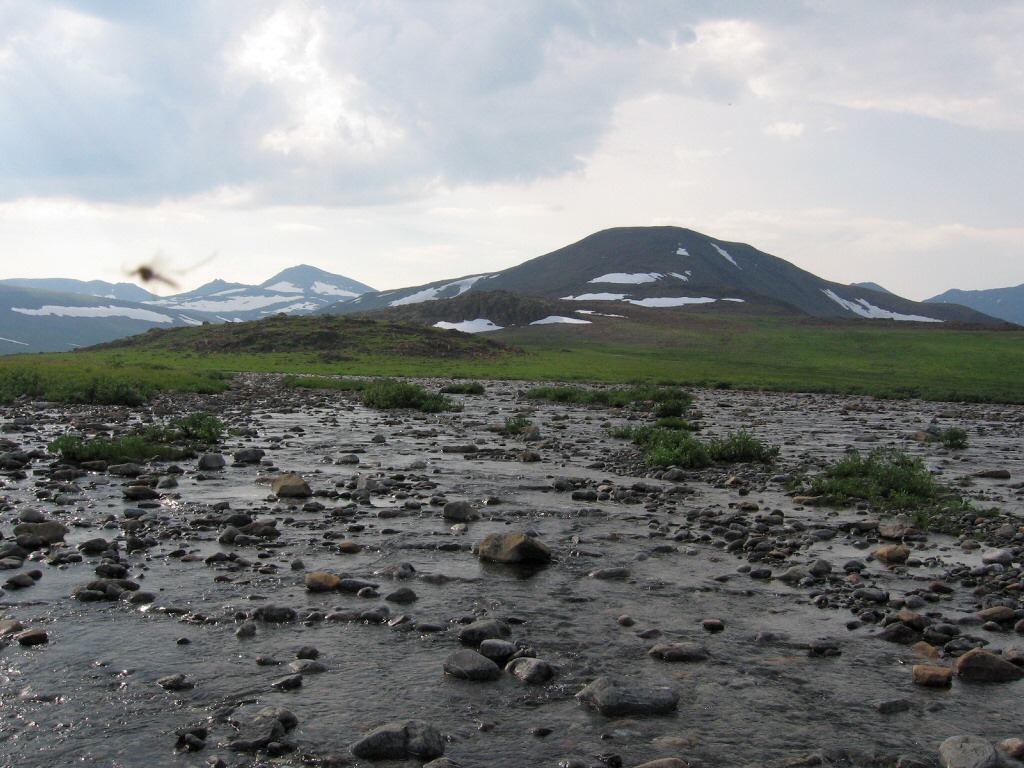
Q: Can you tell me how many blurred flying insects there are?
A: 1